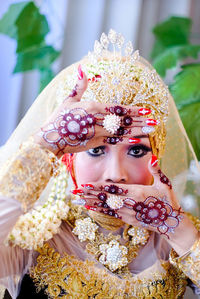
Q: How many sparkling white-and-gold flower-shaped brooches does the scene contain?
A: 3